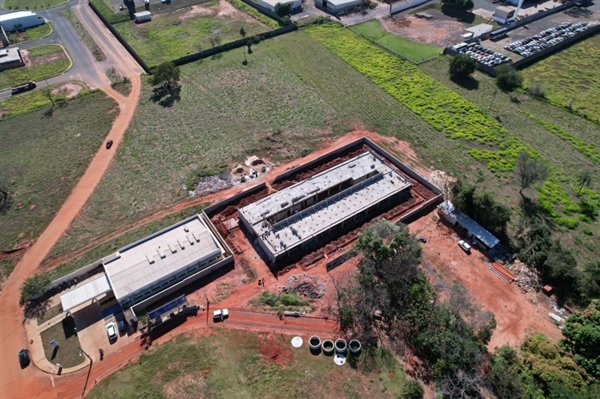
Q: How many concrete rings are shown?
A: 4